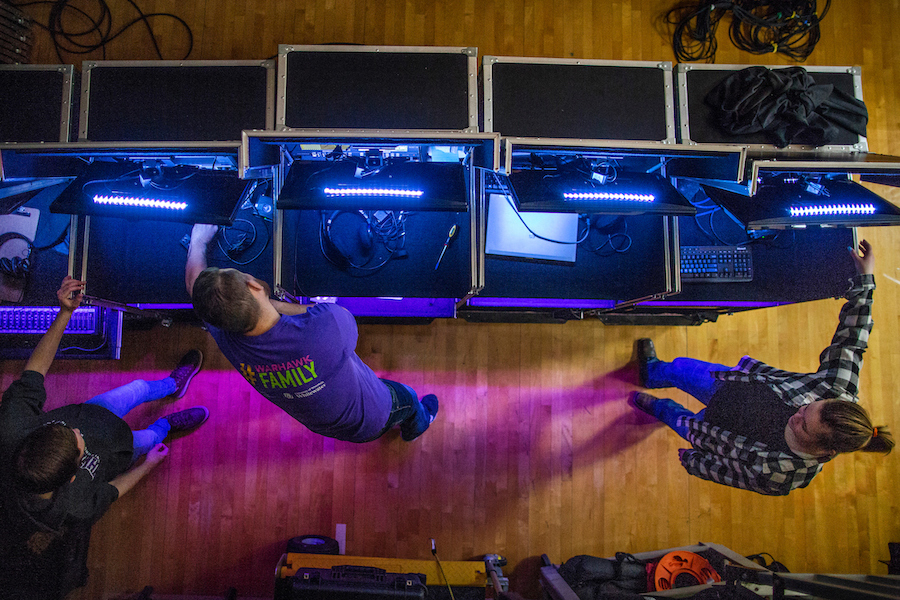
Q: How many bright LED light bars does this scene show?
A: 4